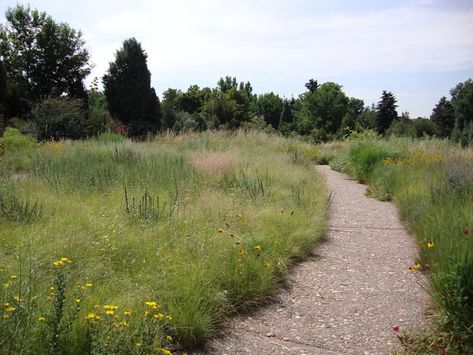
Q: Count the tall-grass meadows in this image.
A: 2